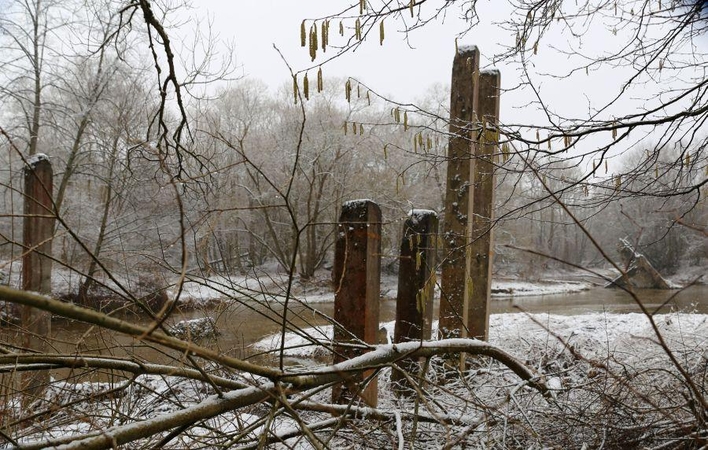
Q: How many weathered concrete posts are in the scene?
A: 5